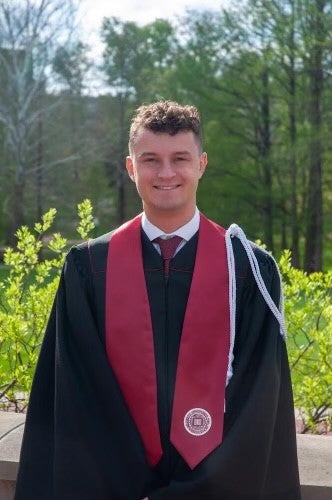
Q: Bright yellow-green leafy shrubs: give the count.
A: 2